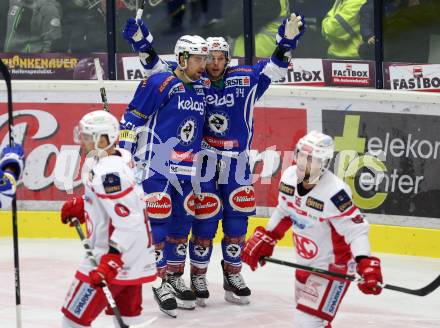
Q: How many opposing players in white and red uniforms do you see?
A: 2